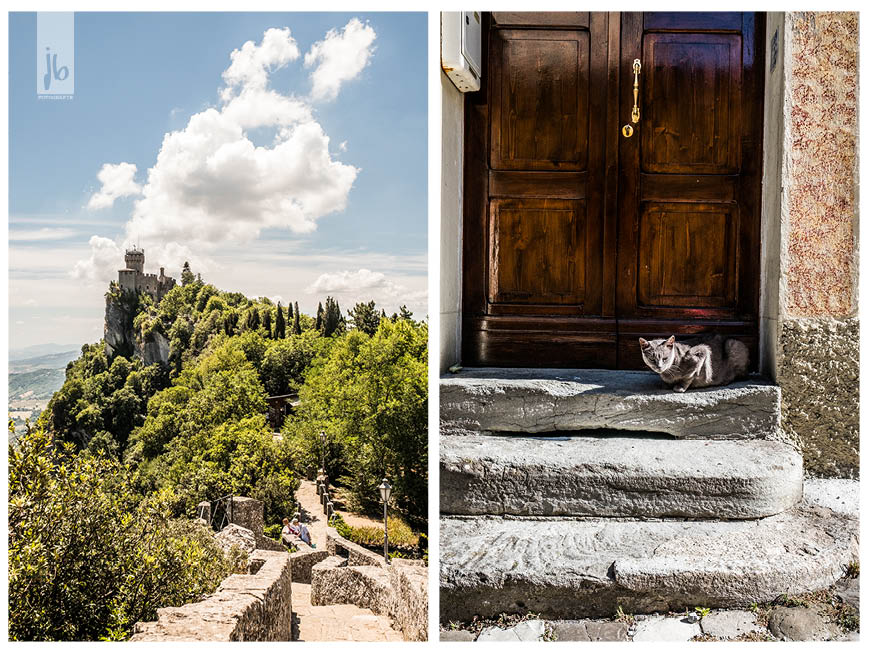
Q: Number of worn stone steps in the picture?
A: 3